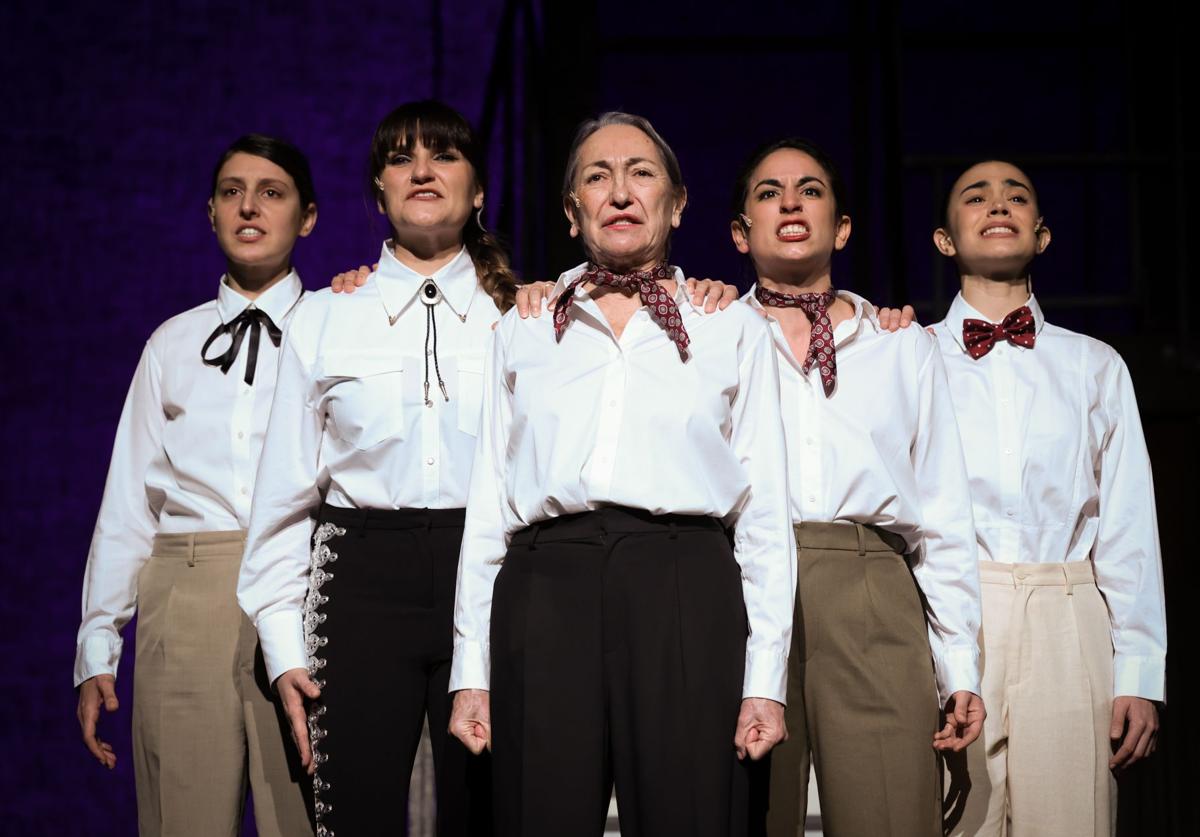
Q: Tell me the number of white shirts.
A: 5